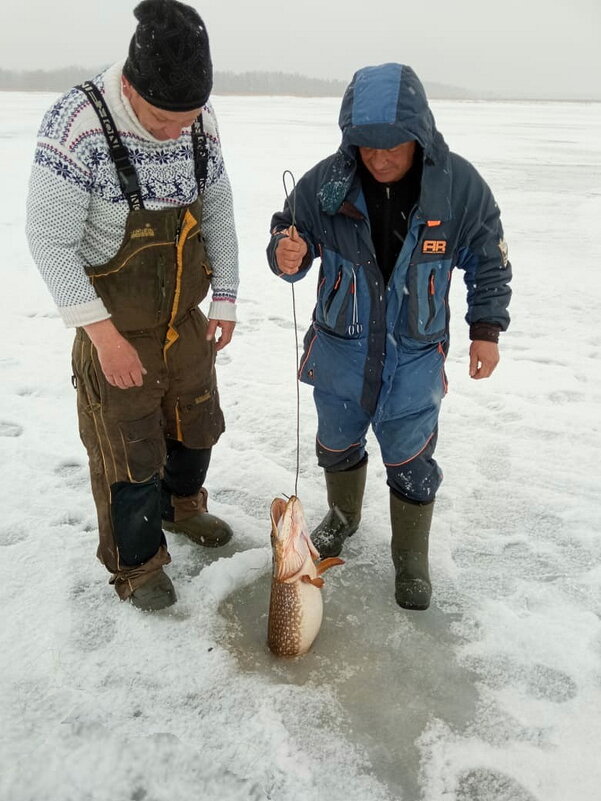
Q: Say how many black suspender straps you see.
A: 2